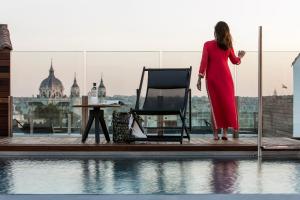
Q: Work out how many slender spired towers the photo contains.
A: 2